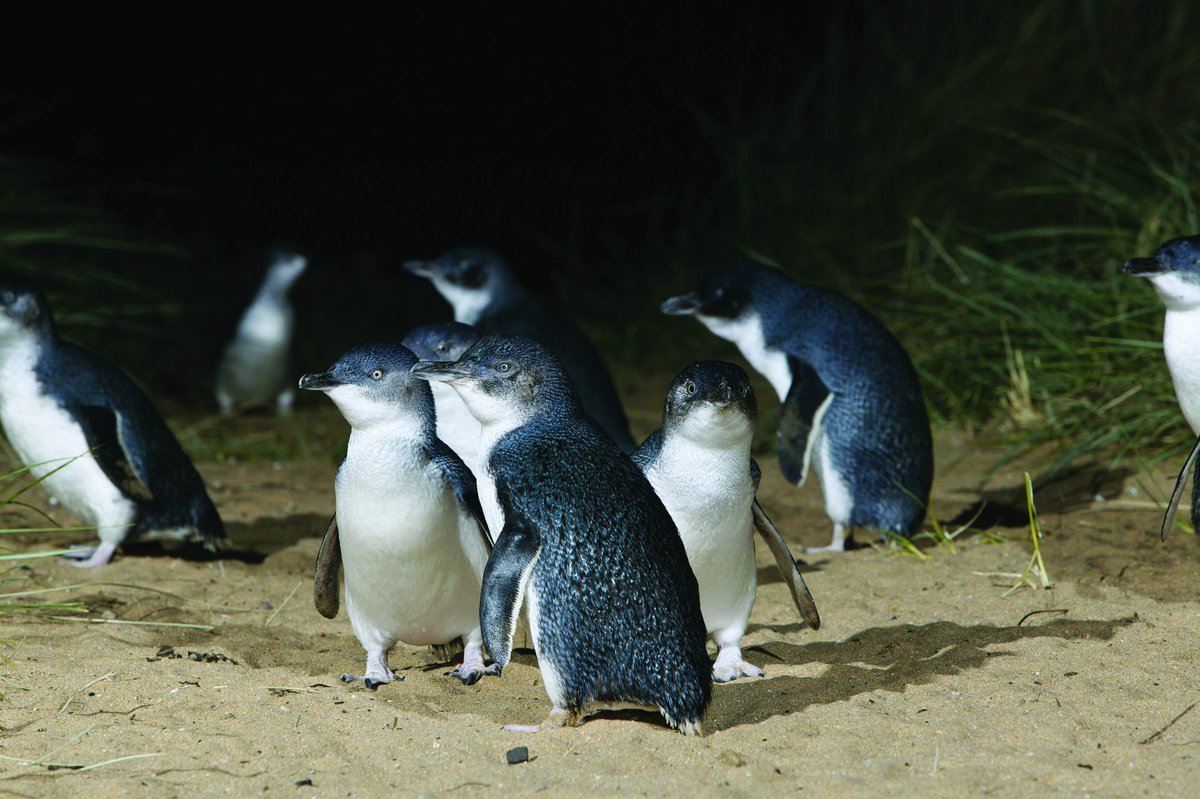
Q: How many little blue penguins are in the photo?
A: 9